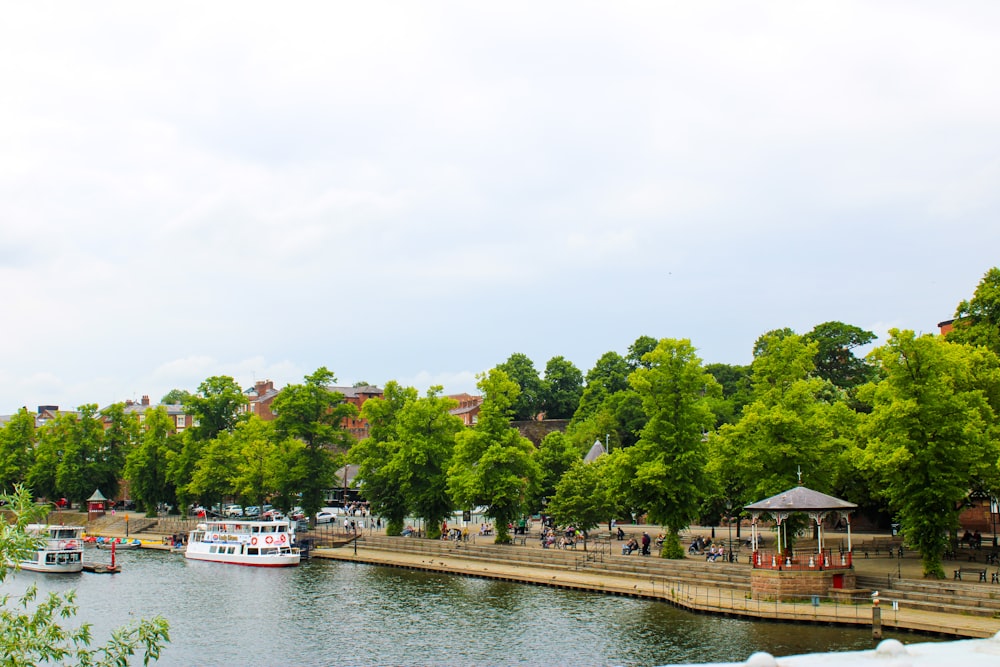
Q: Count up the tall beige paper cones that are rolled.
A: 0